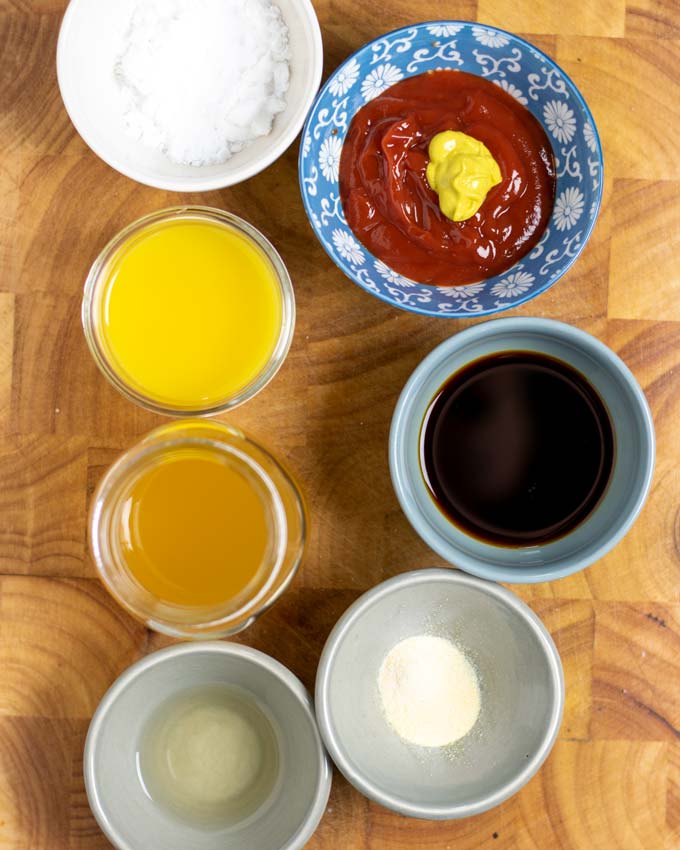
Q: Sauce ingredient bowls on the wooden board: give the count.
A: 7